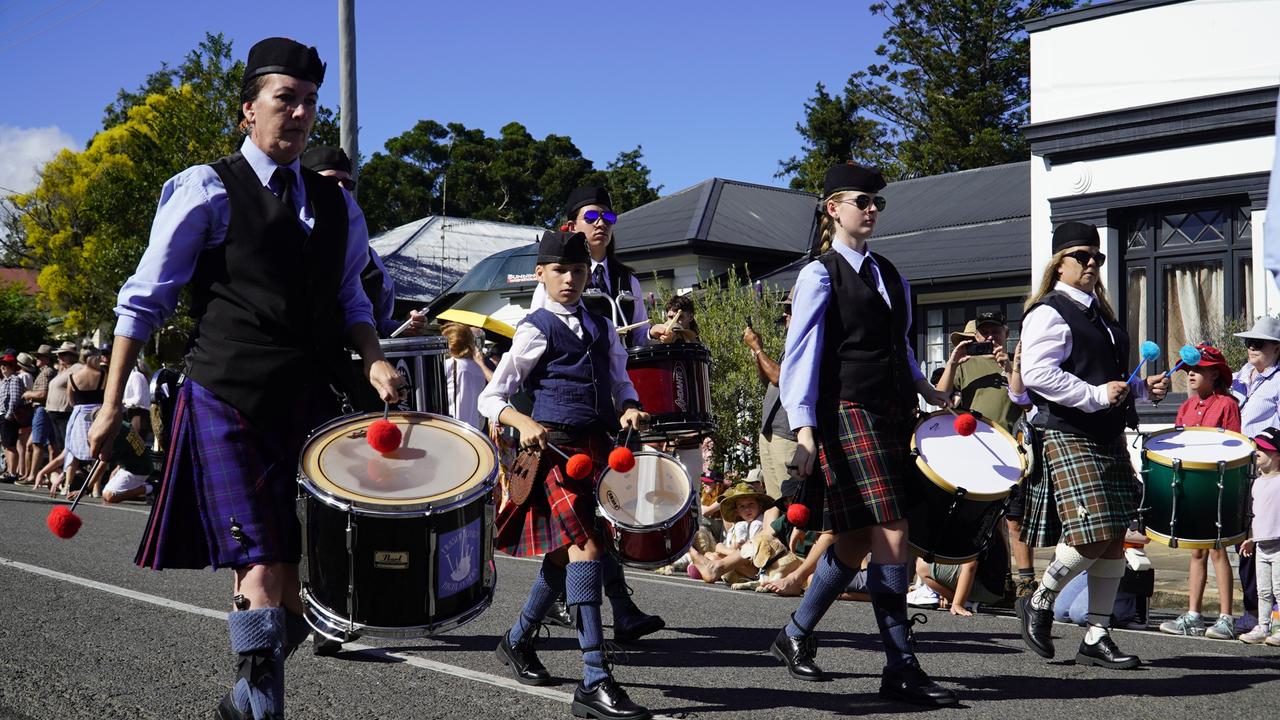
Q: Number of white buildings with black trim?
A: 1